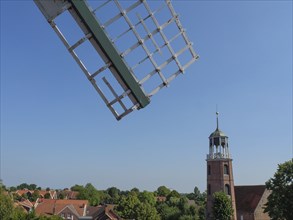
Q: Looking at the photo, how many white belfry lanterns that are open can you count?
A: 1